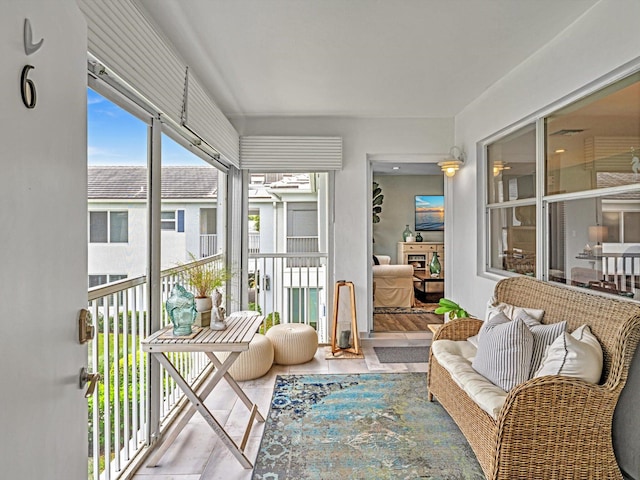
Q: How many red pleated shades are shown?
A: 0